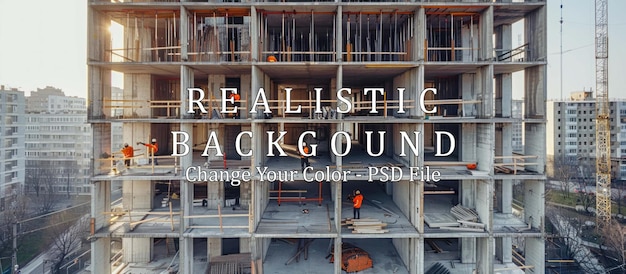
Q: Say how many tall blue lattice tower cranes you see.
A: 0